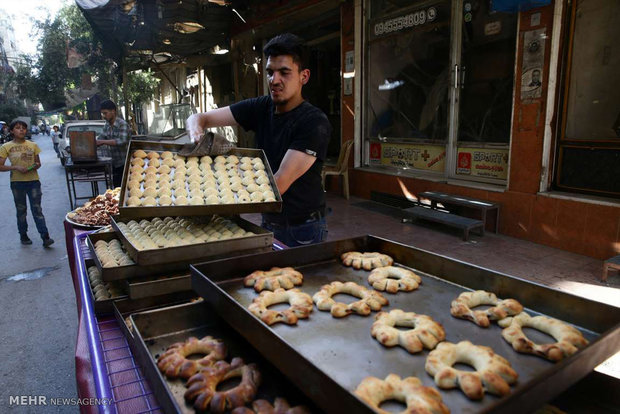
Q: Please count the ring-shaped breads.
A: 13